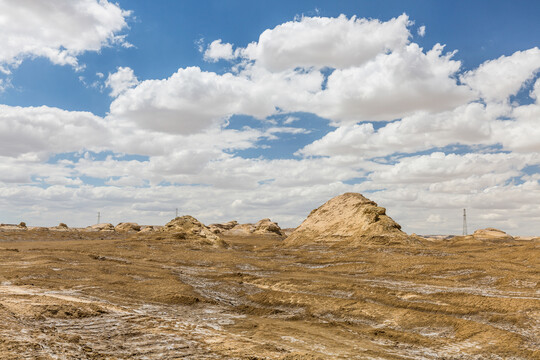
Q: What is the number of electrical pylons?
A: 3